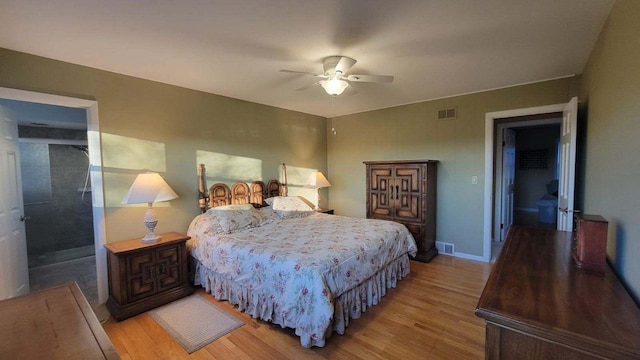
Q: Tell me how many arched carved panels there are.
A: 4